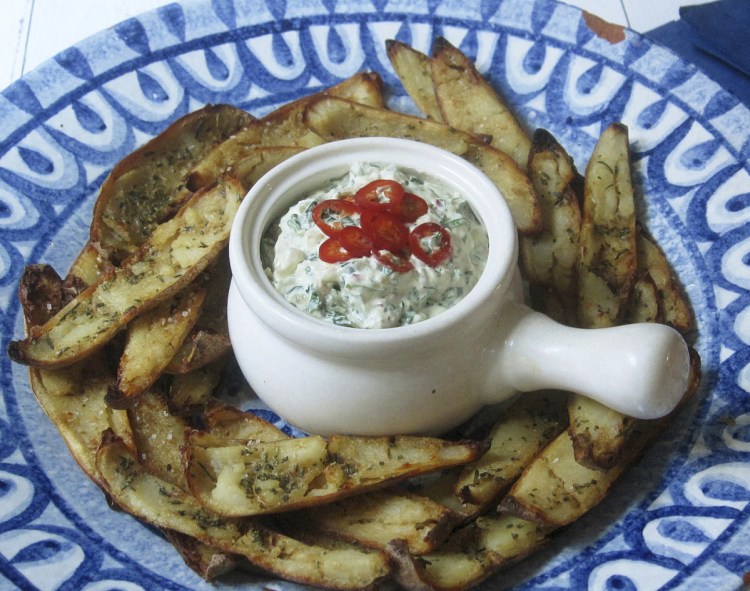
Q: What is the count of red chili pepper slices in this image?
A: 8